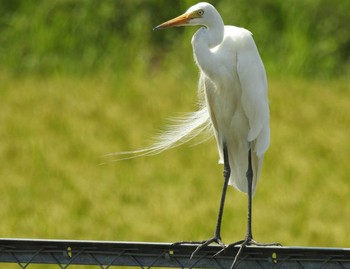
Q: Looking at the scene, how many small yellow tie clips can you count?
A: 3